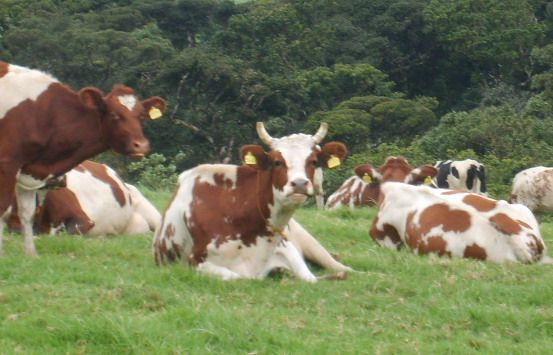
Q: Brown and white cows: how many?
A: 6